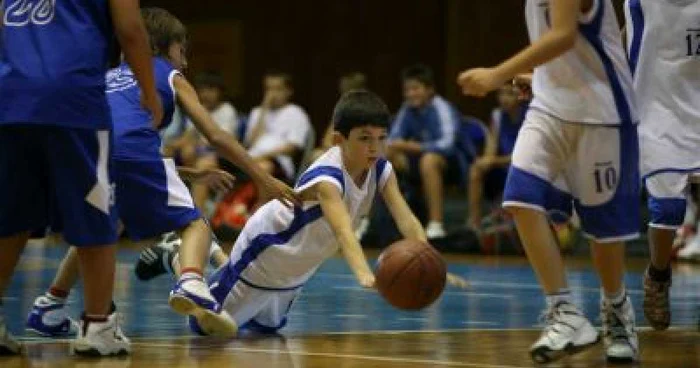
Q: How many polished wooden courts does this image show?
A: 1